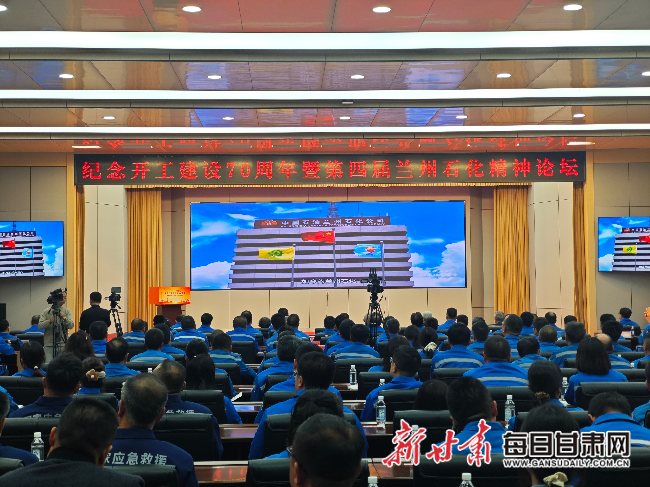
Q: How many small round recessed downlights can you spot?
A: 14